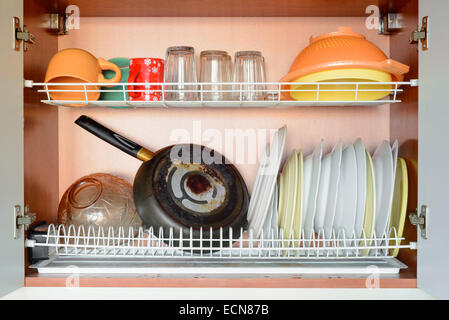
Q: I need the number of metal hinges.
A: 4